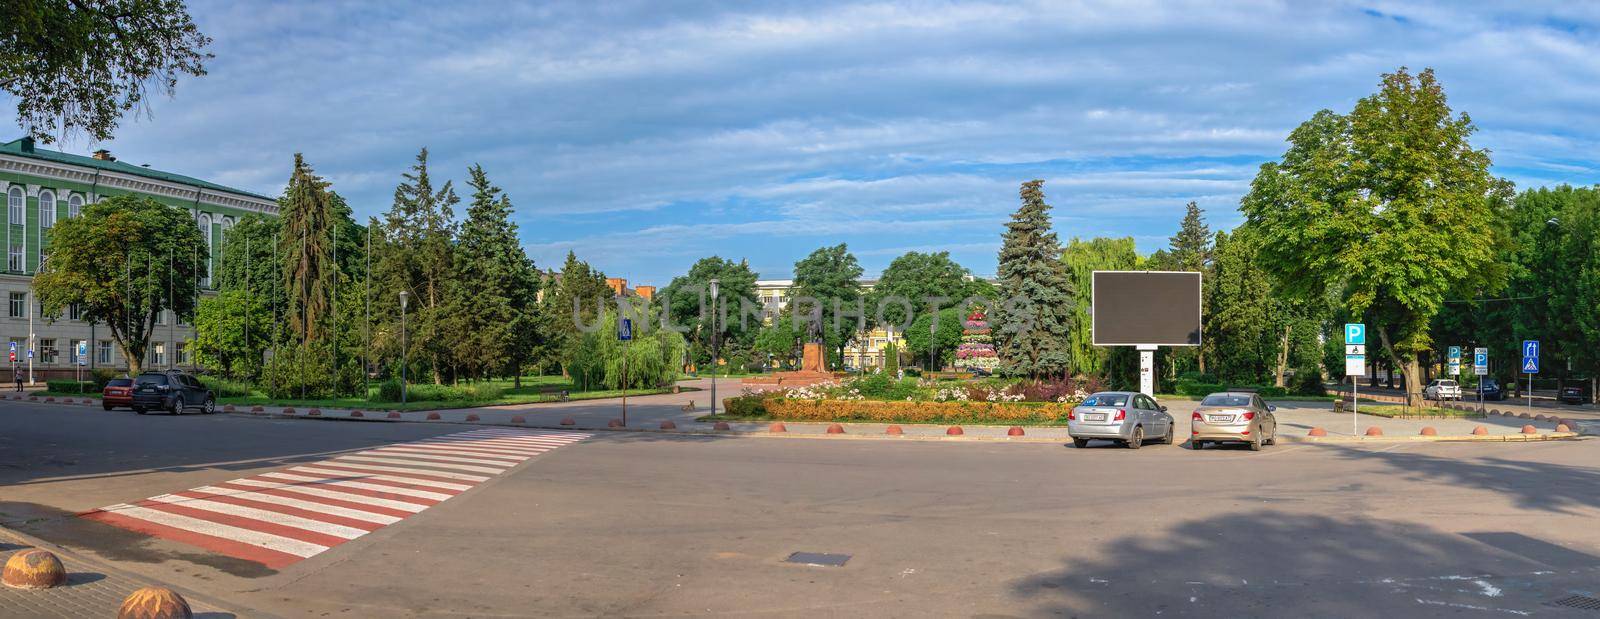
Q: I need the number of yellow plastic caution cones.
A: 0